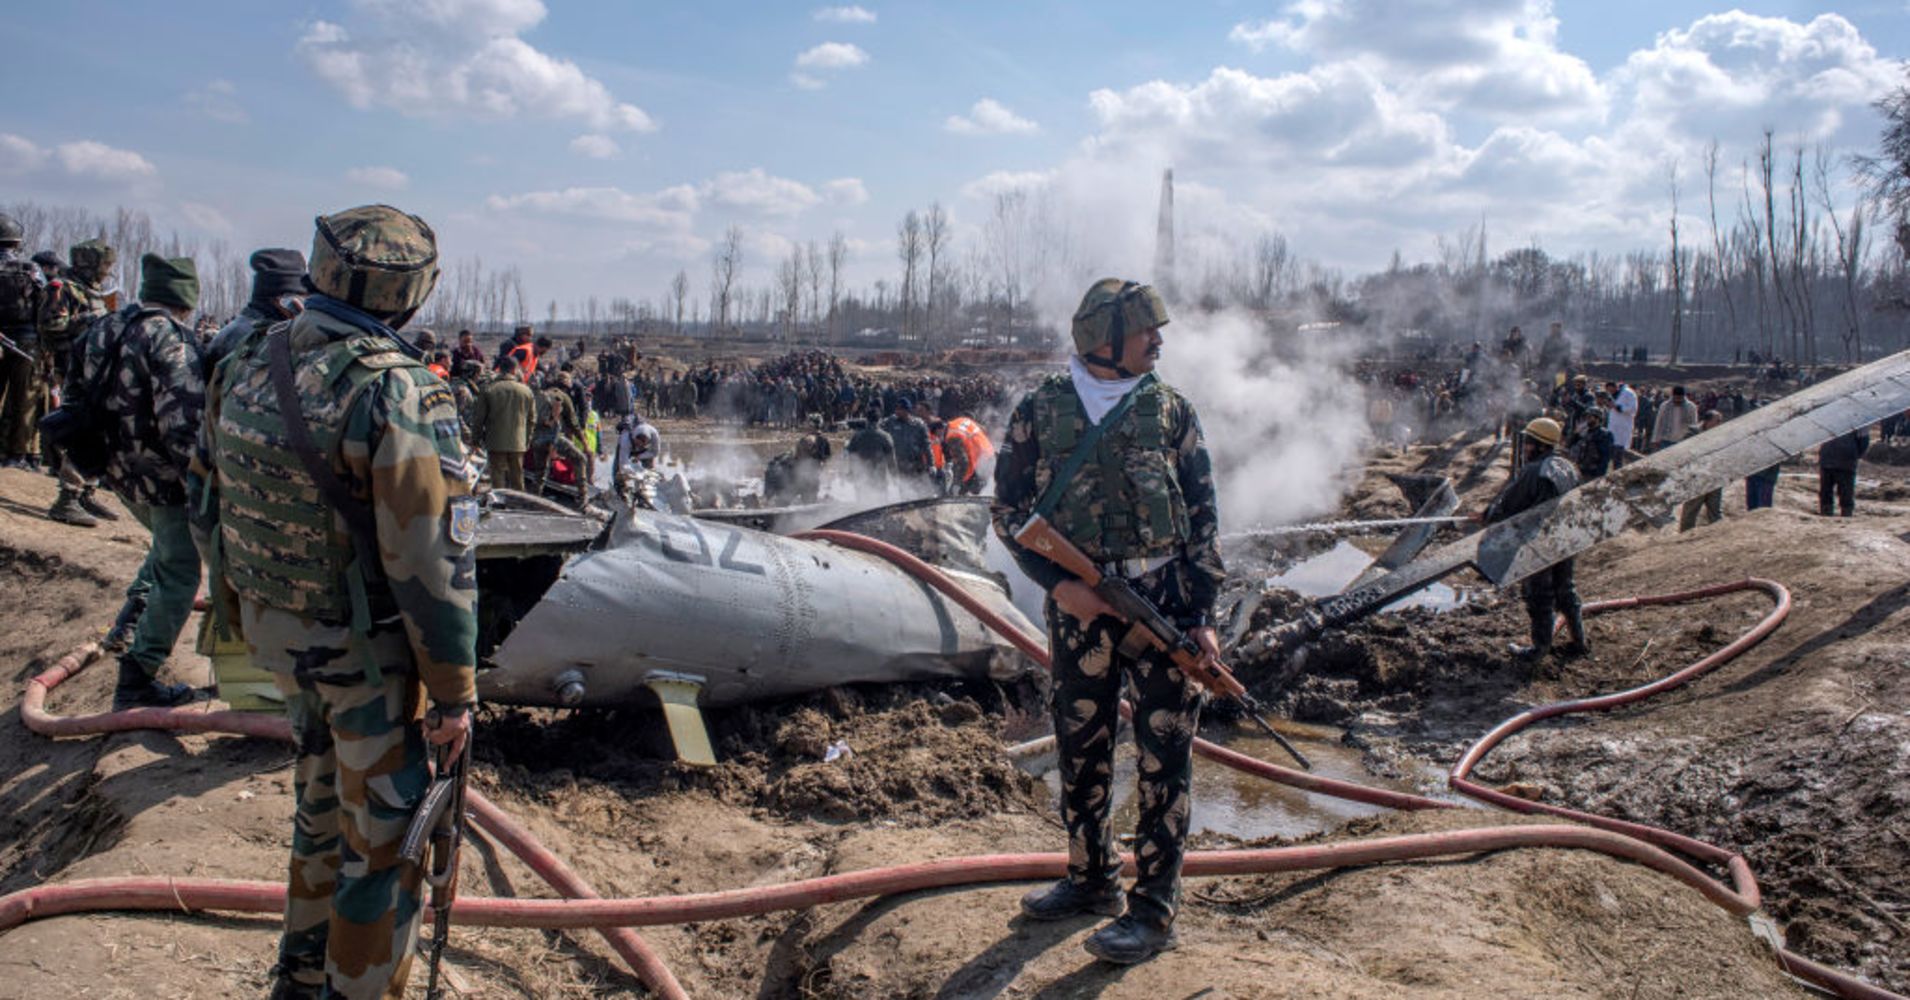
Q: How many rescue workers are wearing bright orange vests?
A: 4